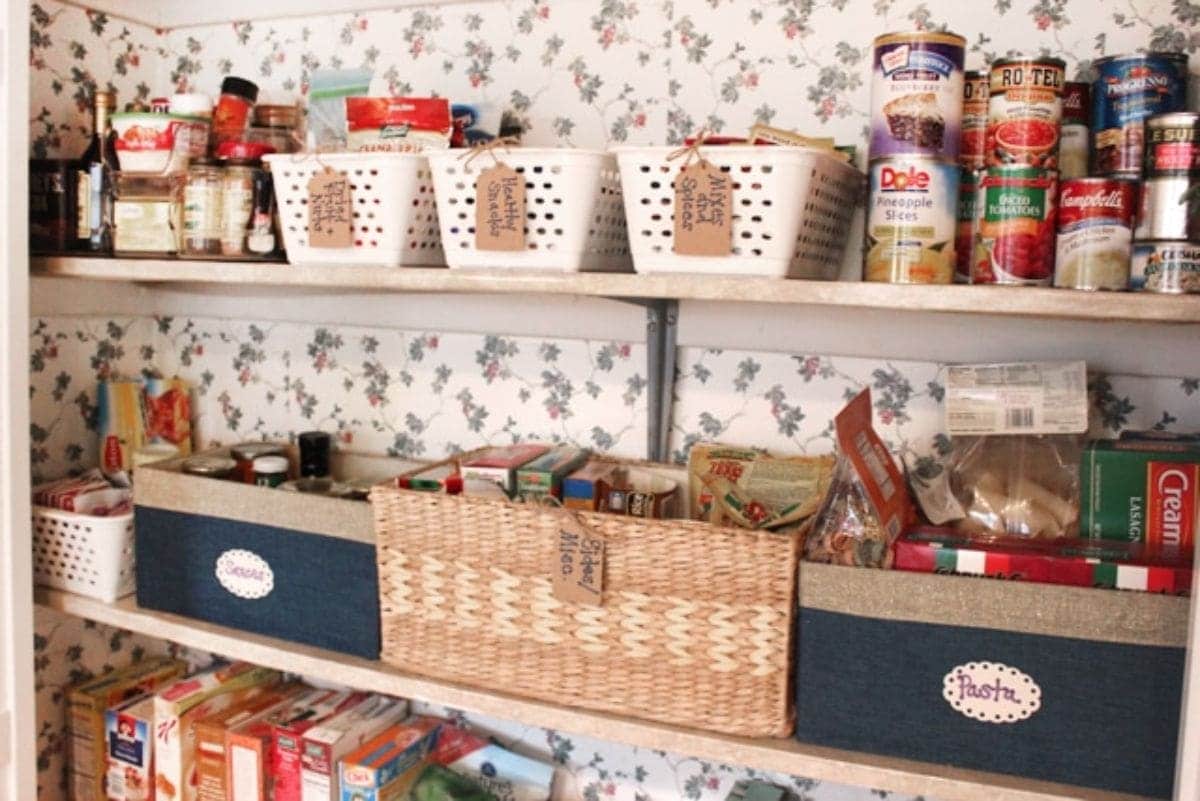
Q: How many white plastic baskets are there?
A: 4